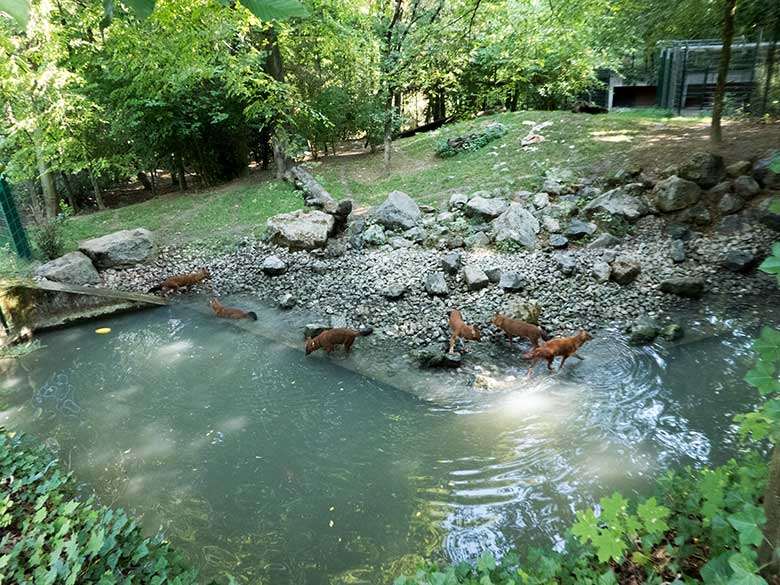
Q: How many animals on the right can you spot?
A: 3